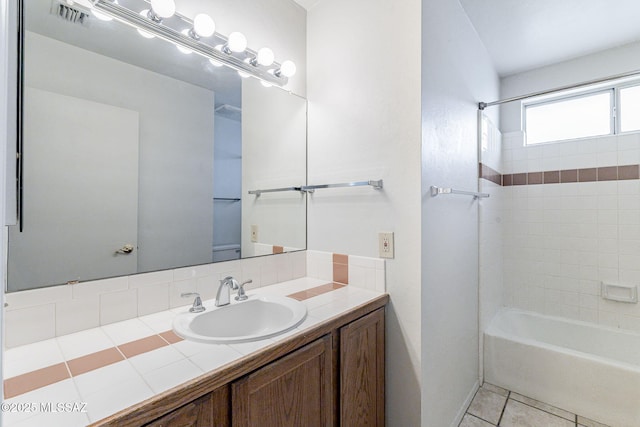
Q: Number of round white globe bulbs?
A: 5